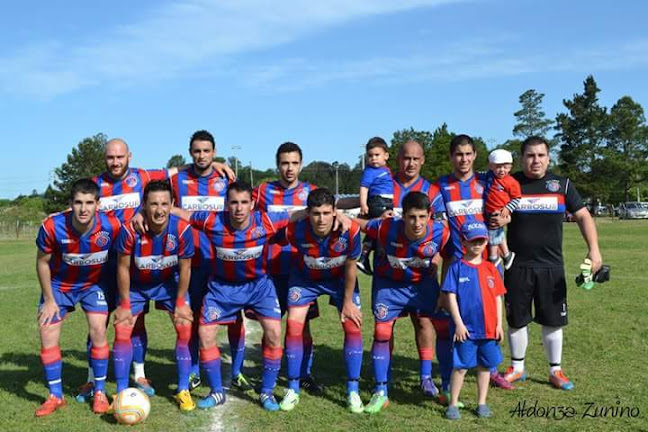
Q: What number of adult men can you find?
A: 11